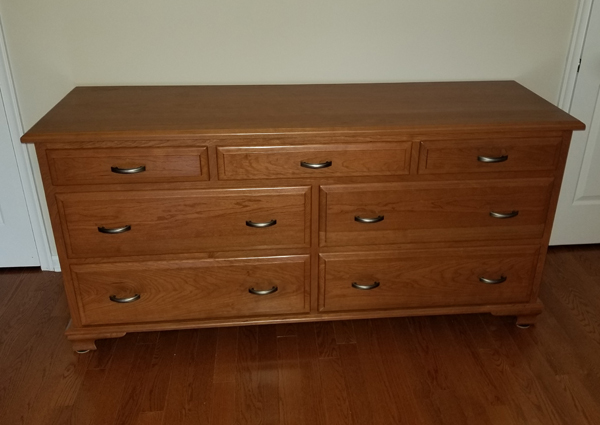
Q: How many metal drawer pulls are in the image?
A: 11